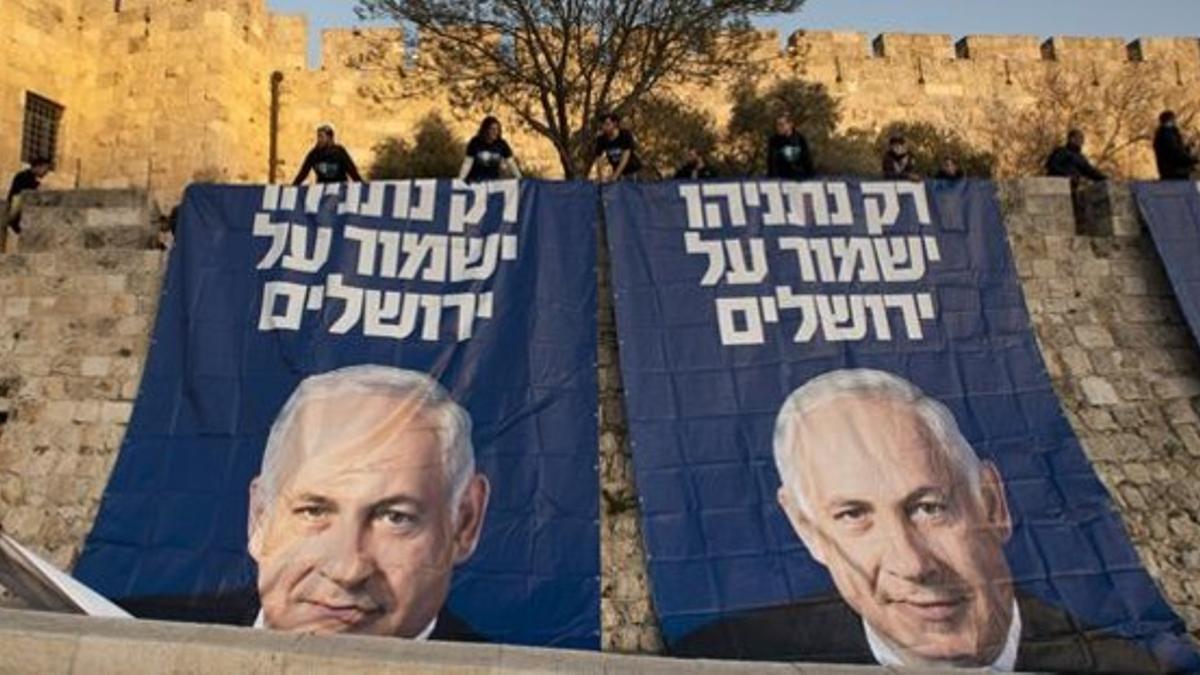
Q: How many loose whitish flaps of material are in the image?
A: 1